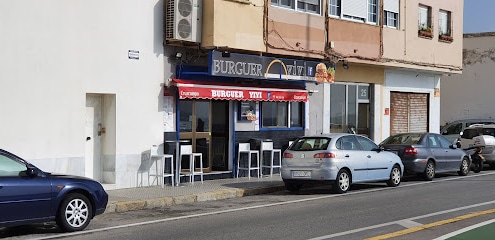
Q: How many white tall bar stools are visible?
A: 4